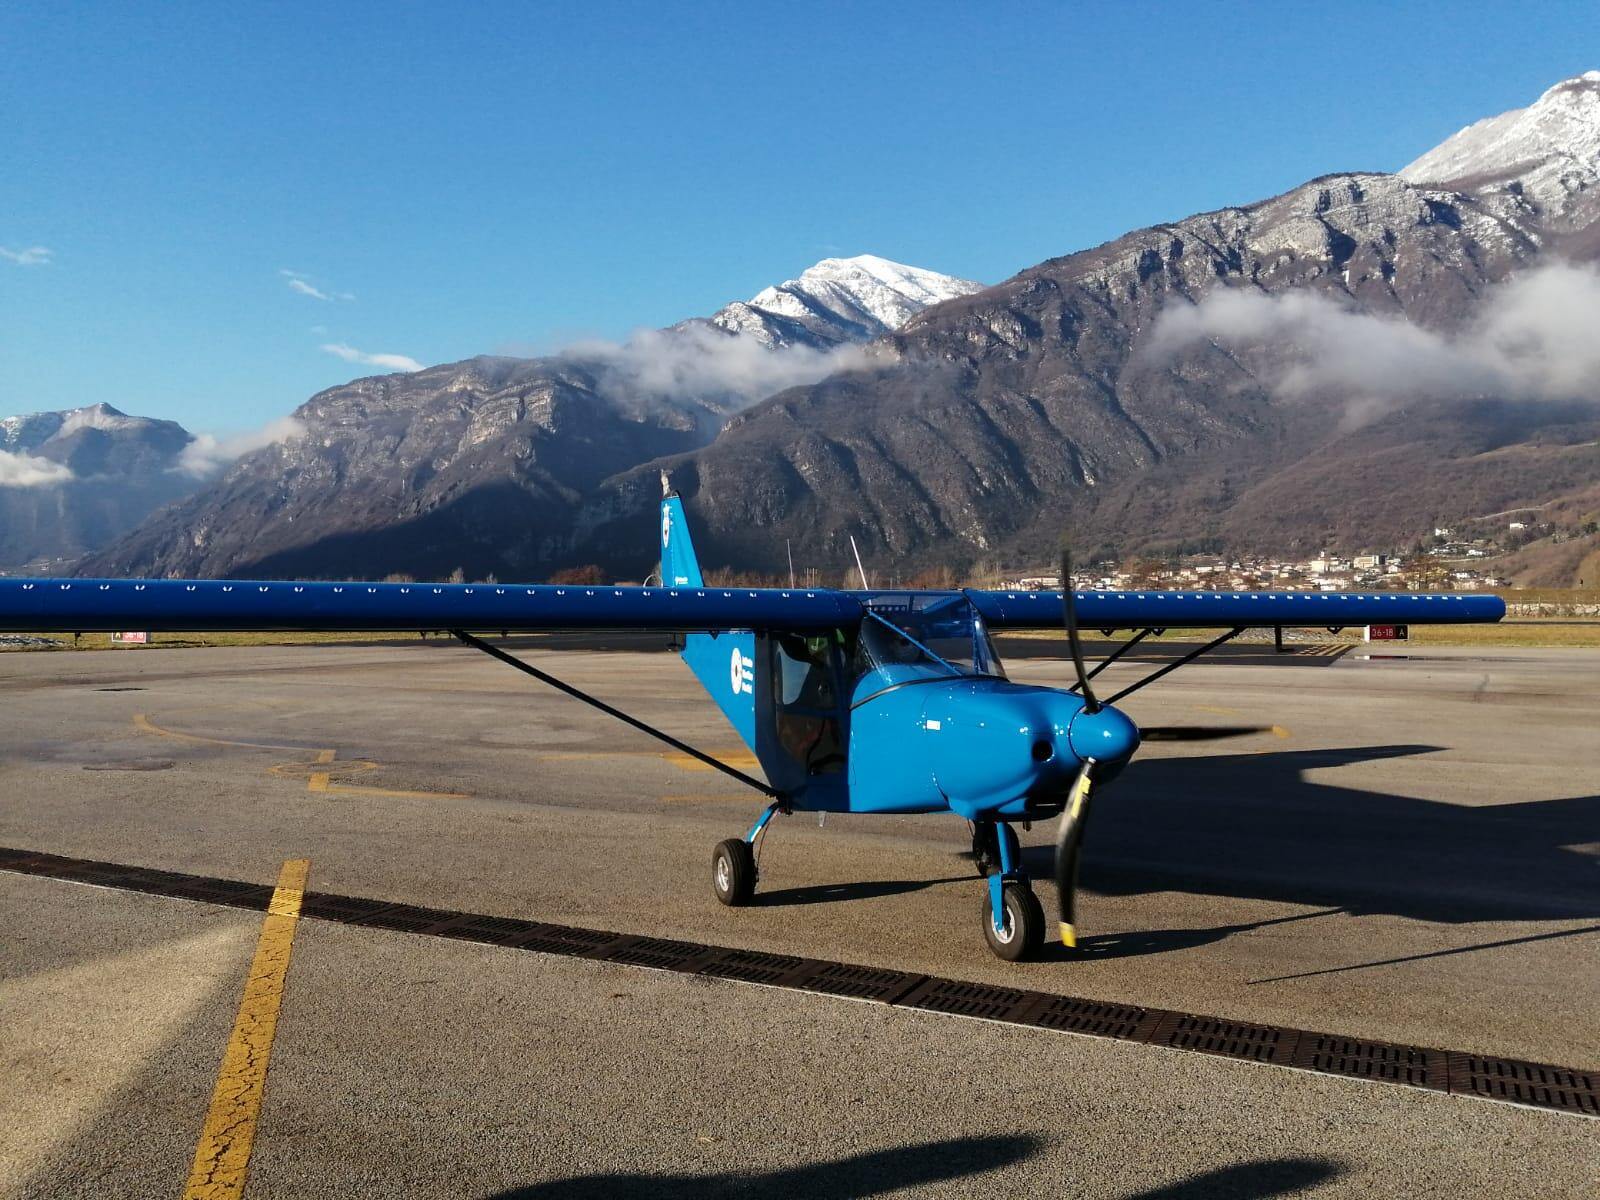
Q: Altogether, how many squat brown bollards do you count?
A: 0